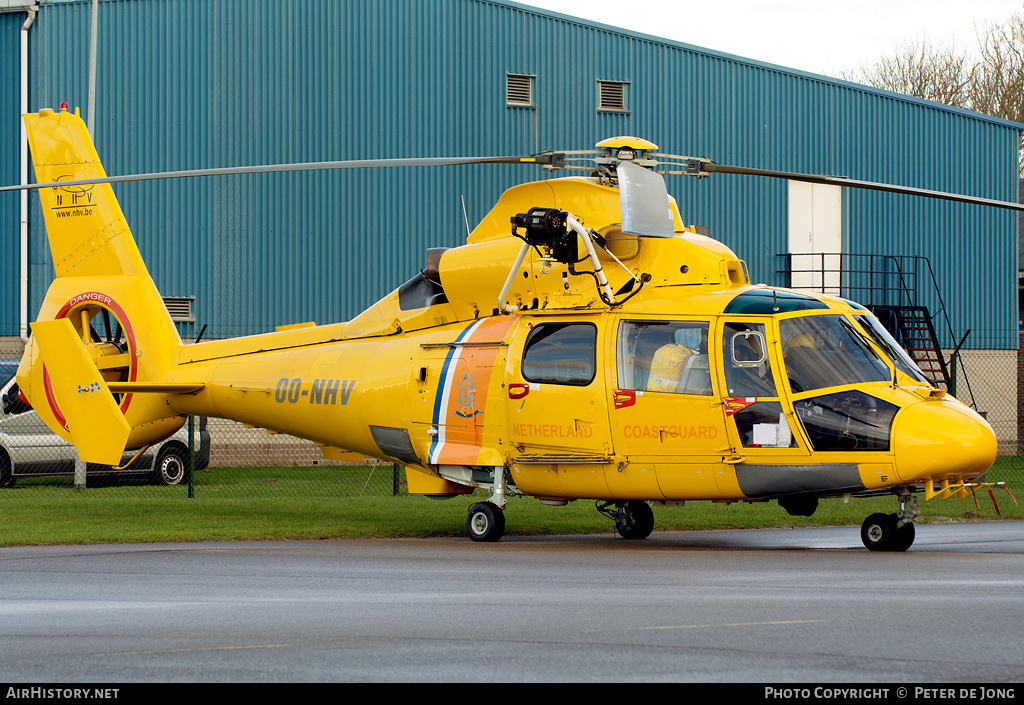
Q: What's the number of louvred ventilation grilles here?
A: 3